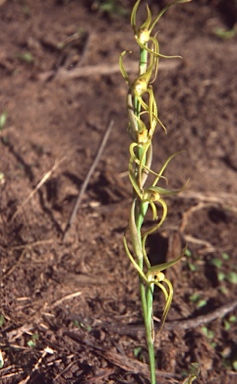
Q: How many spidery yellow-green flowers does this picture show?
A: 5